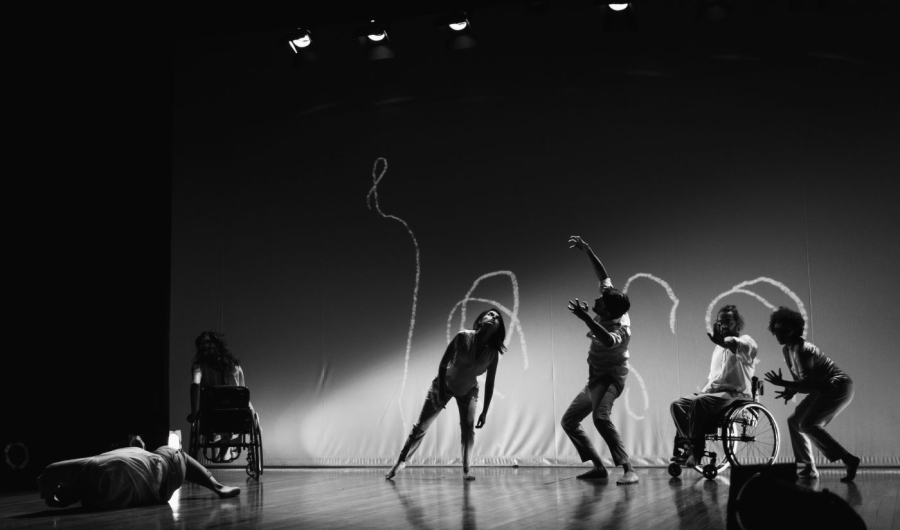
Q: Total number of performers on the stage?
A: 6